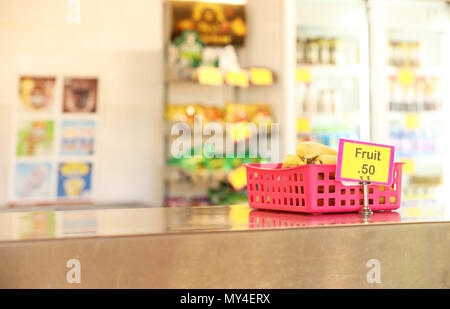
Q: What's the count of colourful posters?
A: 6